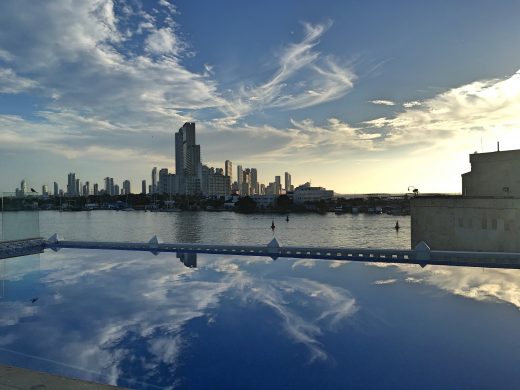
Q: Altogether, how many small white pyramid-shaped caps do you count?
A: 4